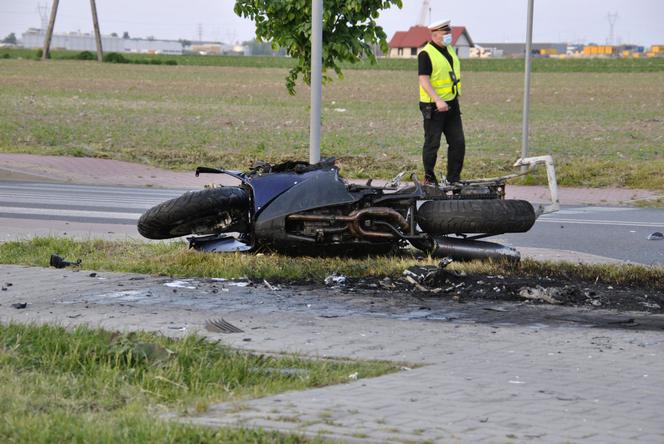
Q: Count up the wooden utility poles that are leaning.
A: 2